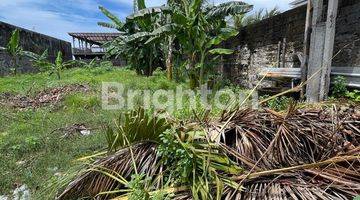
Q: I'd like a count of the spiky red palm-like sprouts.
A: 0